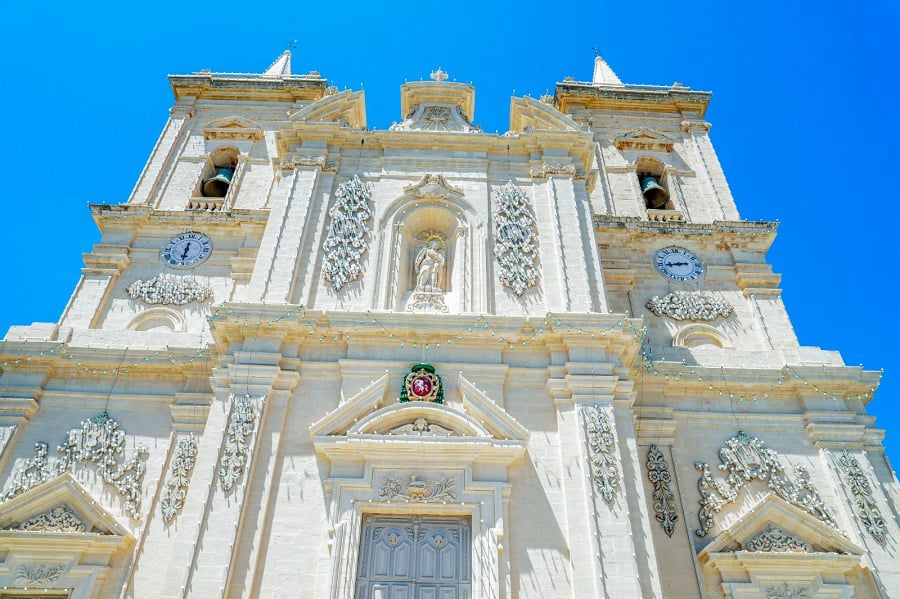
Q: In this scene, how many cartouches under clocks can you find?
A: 2